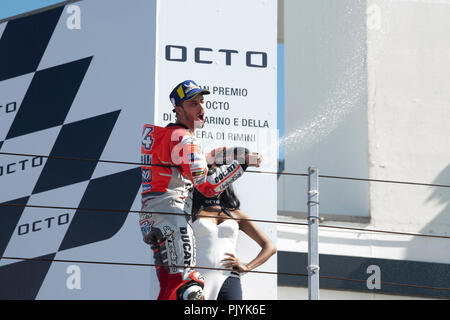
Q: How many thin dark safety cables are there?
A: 3